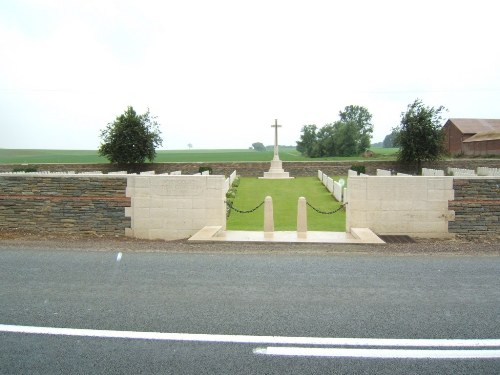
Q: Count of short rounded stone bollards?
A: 2